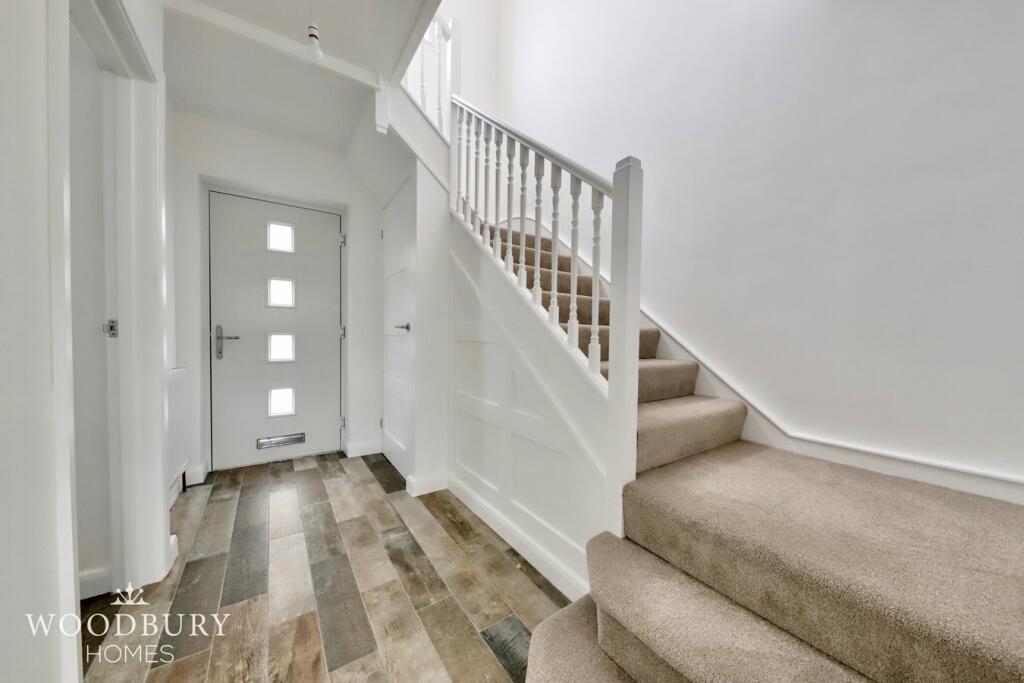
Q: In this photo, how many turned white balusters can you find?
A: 13